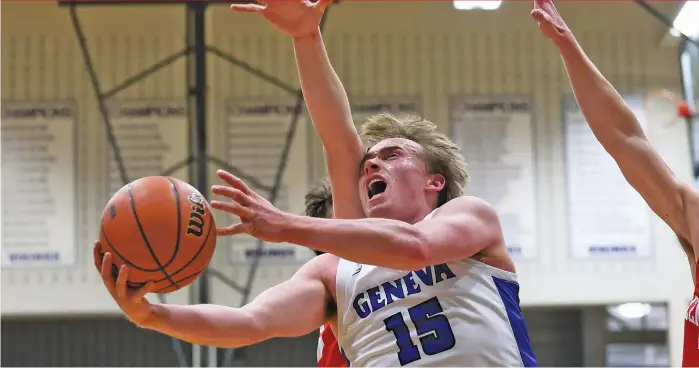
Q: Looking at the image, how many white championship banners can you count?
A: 6